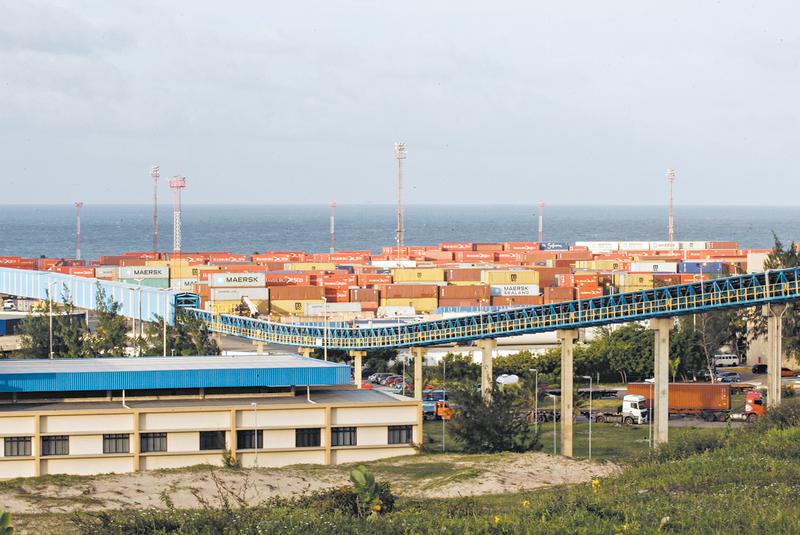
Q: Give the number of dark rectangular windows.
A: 9